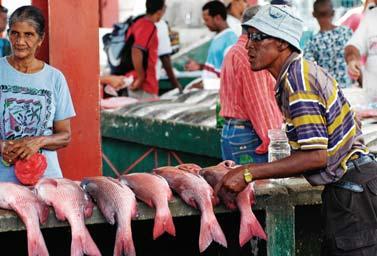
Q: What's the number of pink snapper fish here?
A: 6